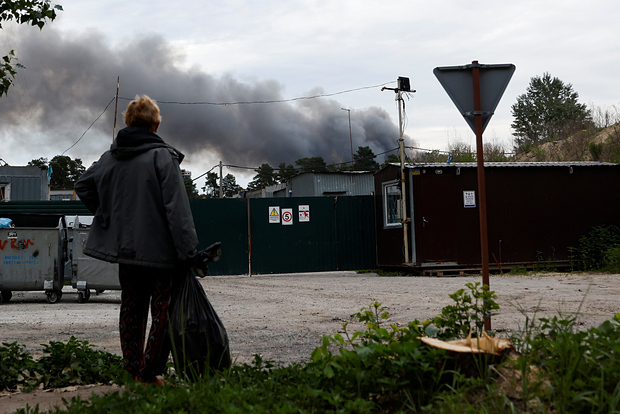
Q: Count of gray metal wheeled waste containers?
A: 2